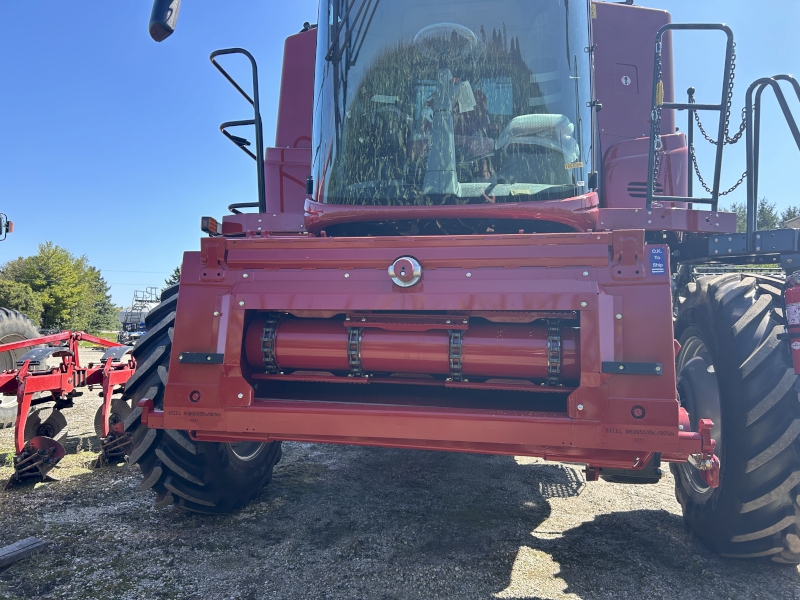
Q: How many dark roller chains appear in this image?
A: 4